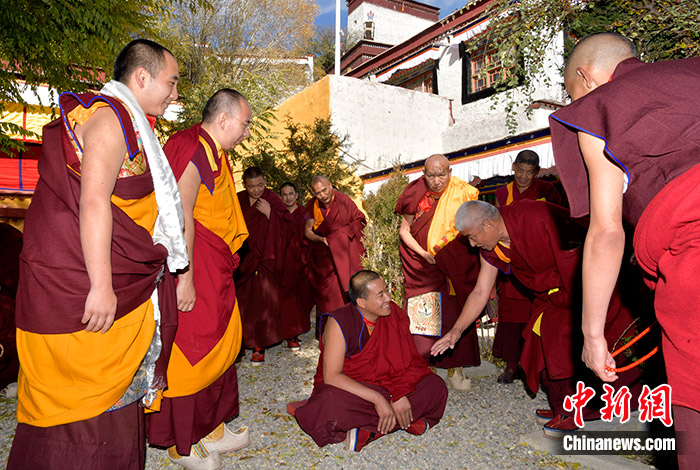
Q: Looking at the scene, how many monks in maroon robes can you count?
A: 10